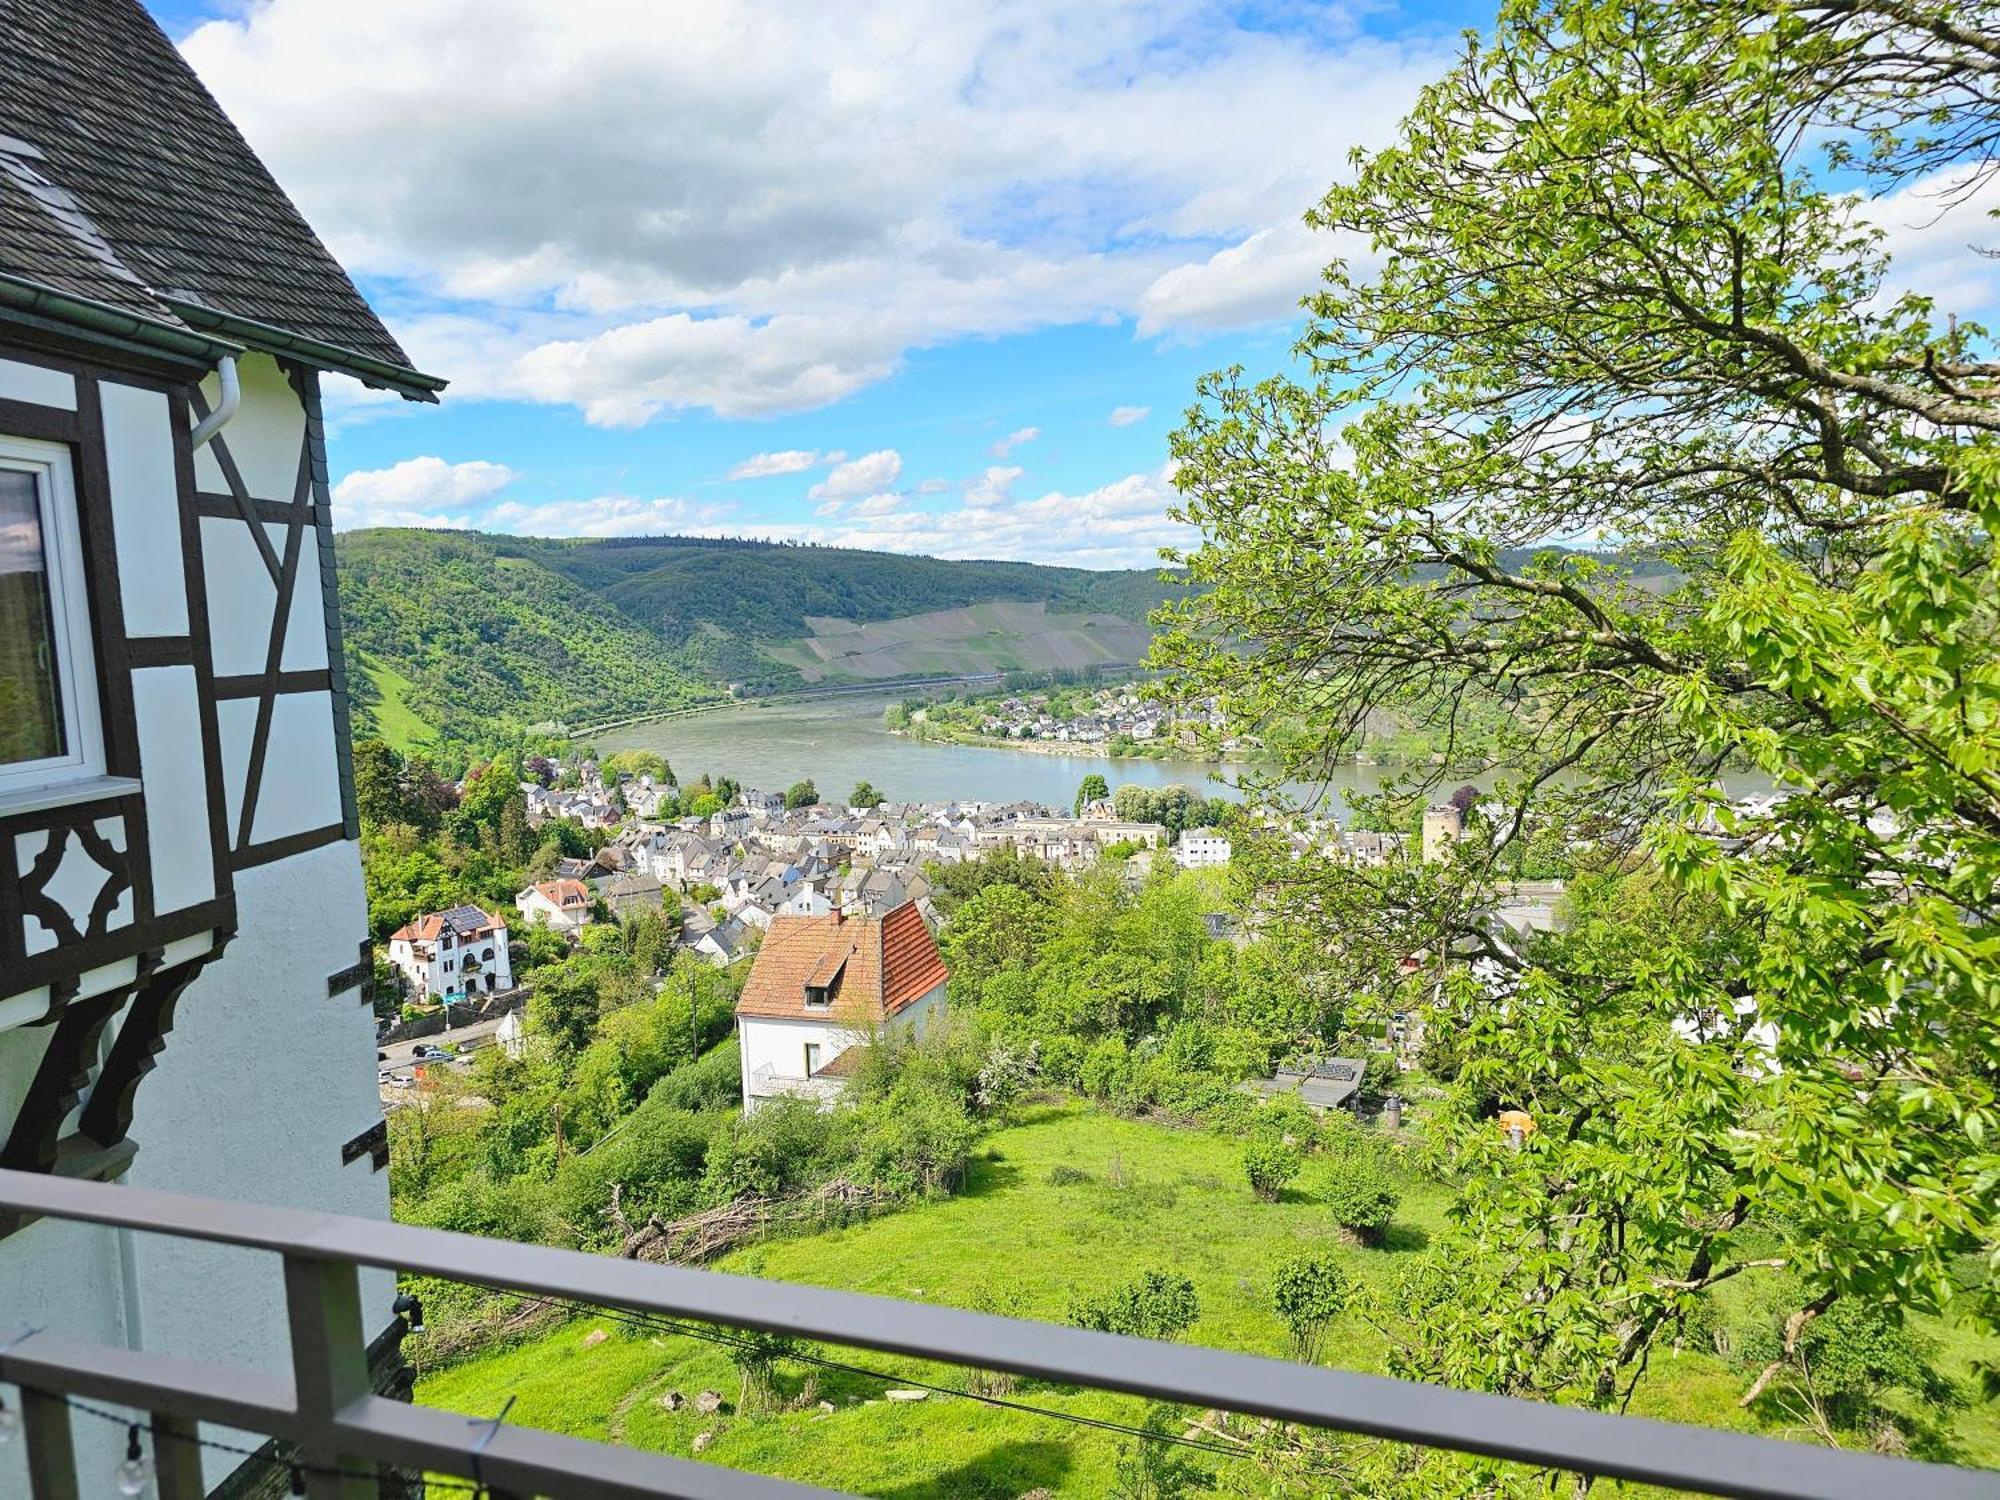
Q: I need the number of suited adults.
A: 0